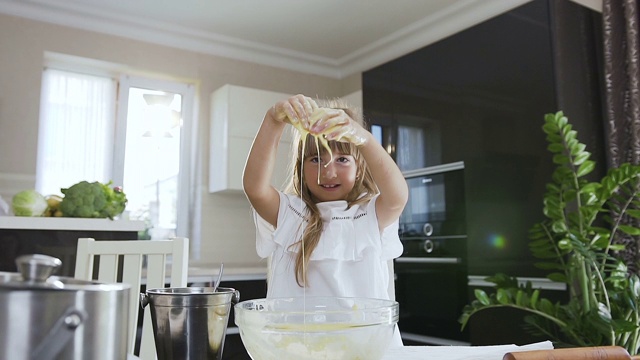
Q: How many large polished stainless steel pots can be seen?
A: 2